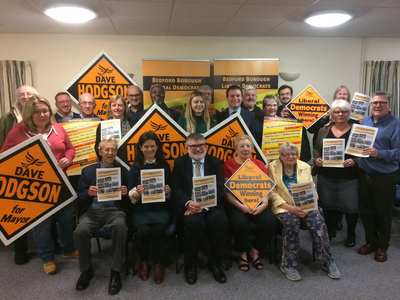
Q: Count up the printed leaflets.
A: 8